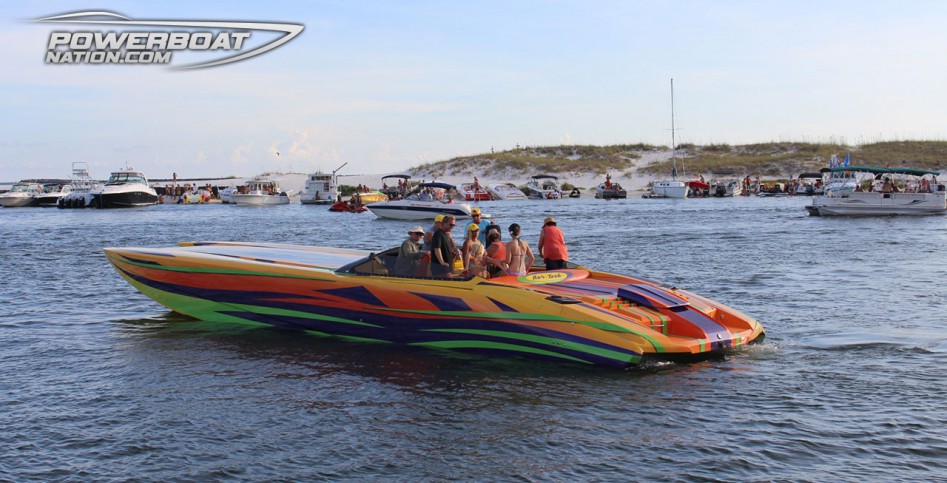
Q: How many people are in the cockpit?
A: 9